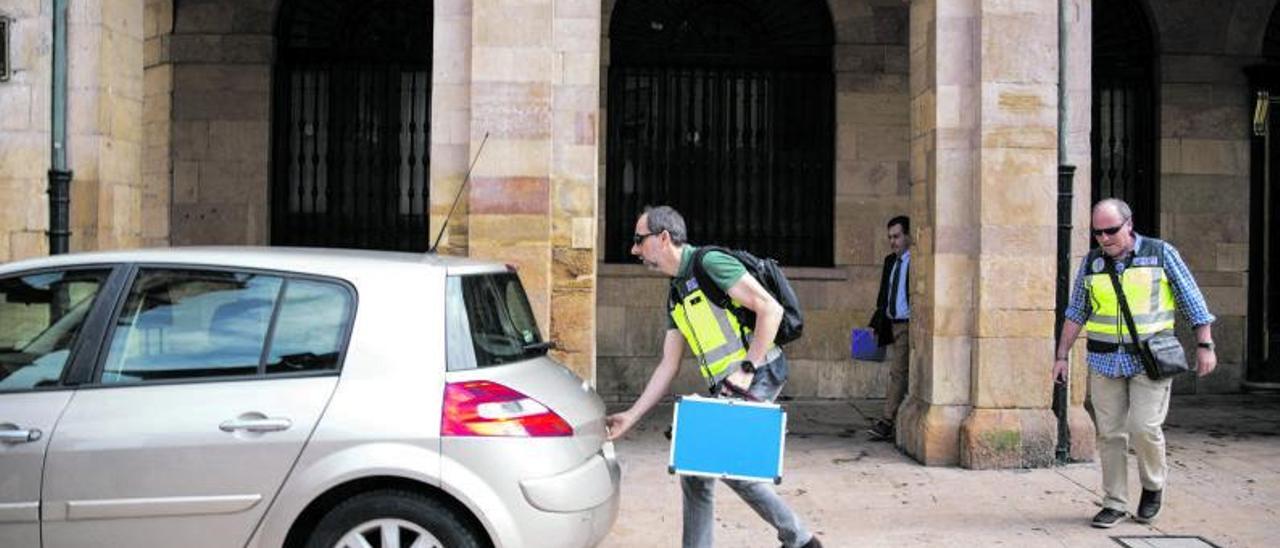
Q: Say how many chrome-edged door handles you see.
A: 2